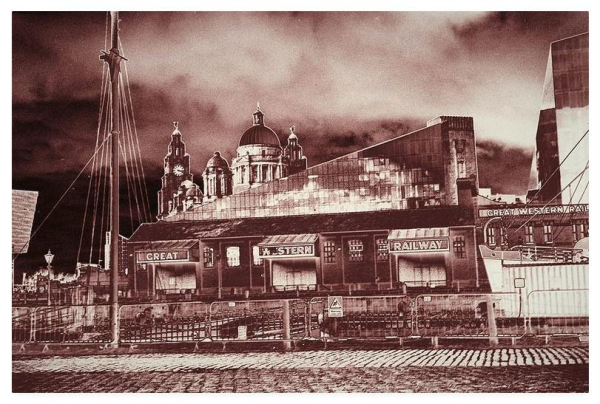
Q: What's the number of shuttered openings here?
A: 3